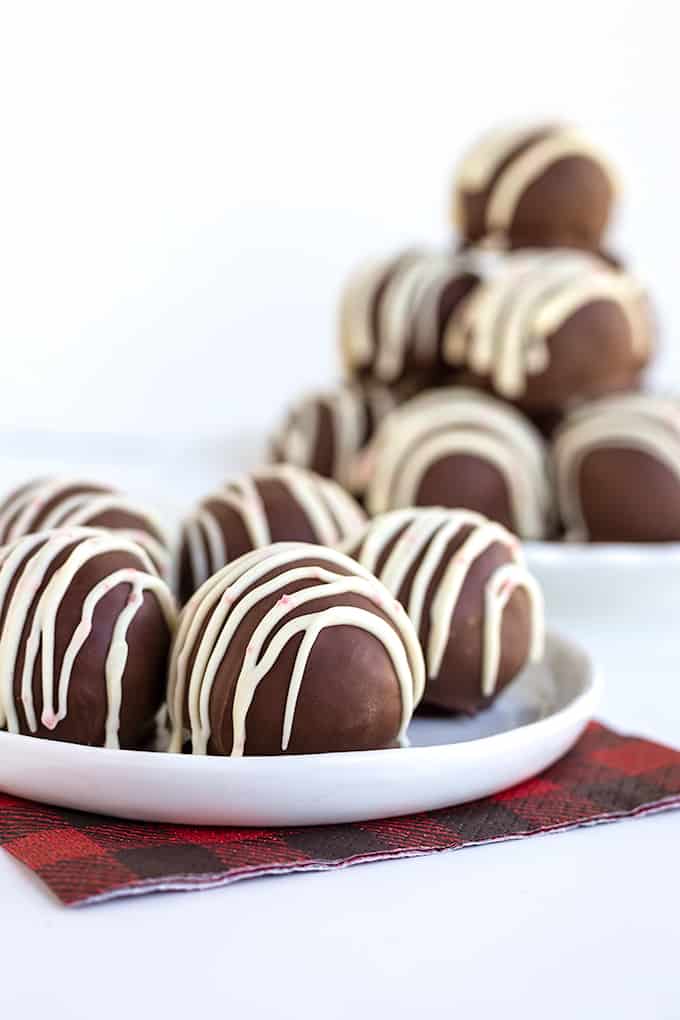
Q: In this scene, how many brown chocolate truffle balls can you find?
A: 11